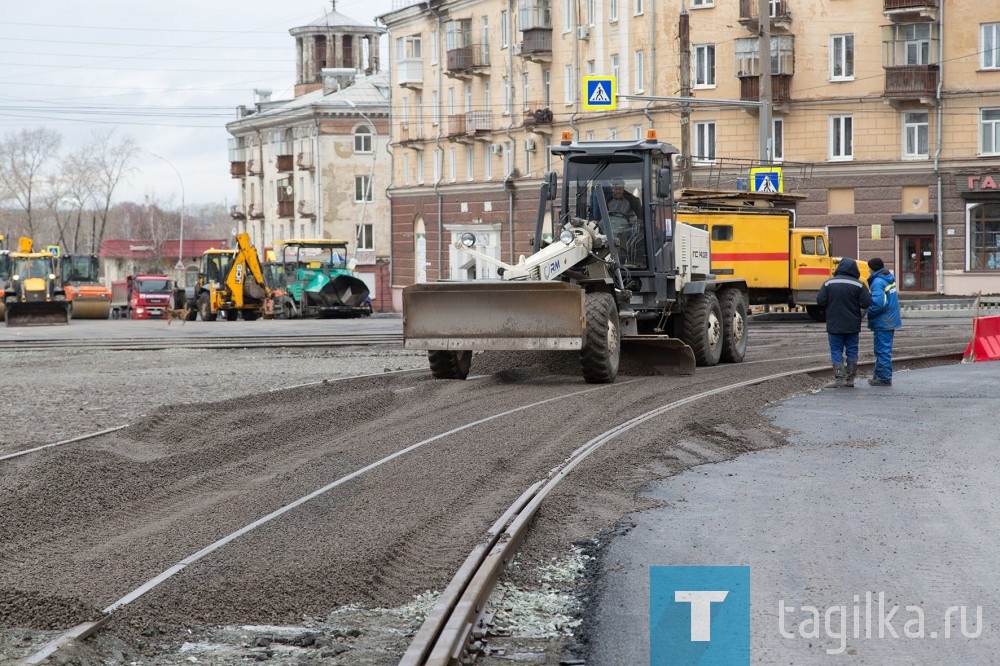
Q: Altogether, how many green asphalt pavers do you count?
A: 1